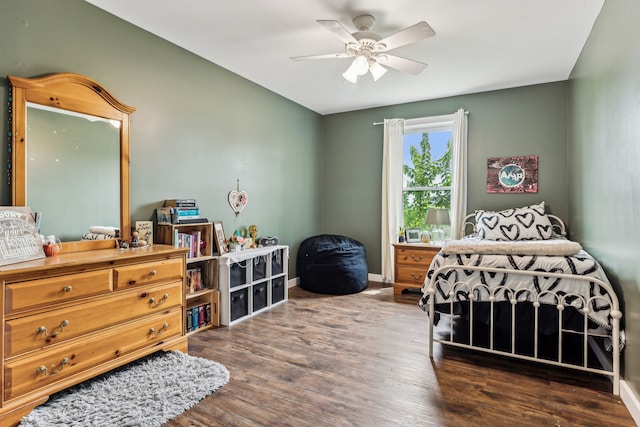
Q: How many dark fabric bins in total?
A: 6